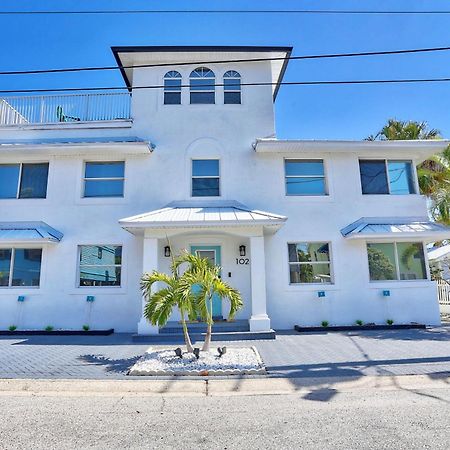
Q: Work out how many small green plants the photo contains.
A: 6